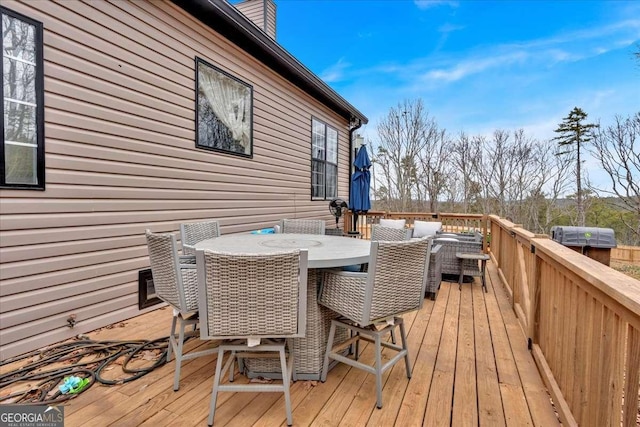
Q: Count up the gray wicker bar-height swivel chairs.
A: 6